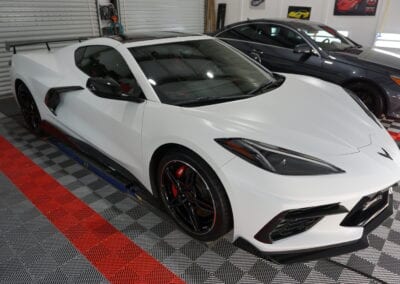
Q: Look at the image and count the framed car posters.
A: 3